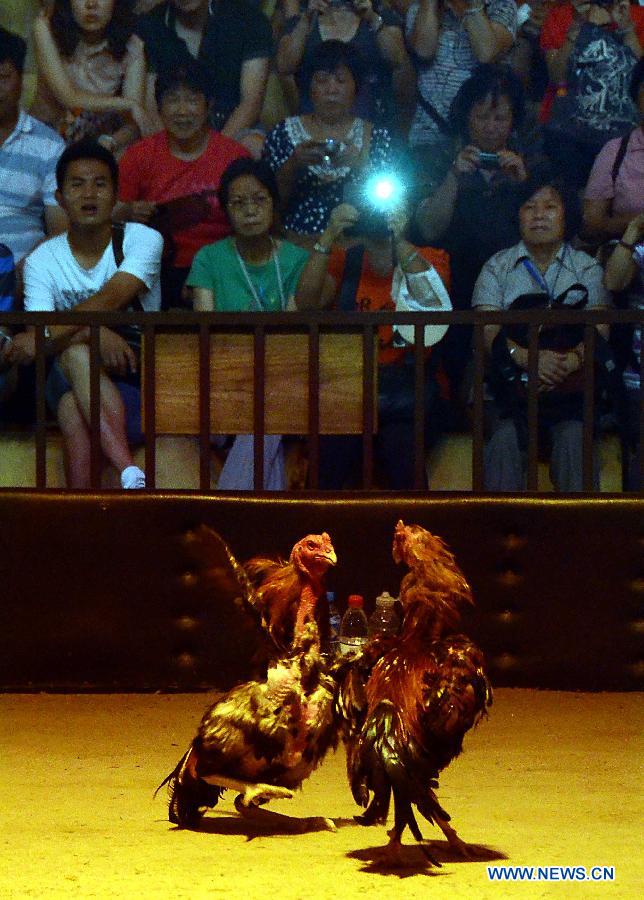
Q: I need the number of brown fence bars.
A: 11